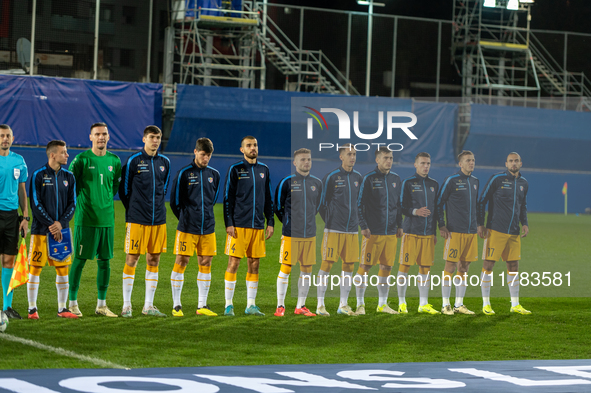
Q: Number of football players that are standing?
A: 11